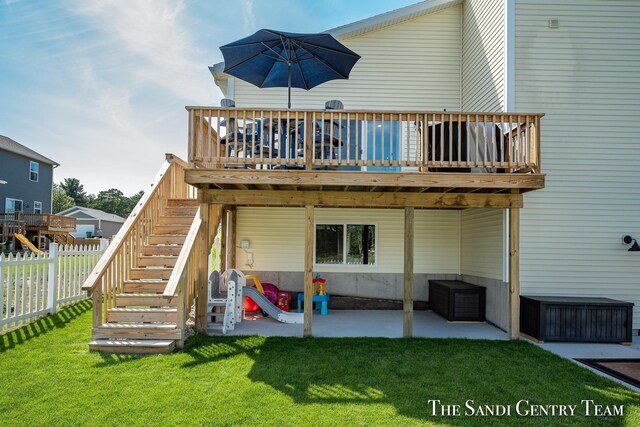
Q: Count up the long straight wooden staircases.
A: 1